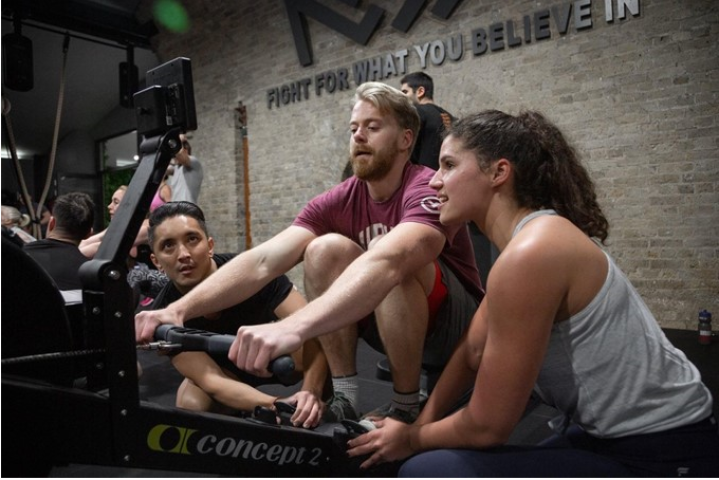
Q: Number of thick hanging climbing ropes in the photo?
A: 2